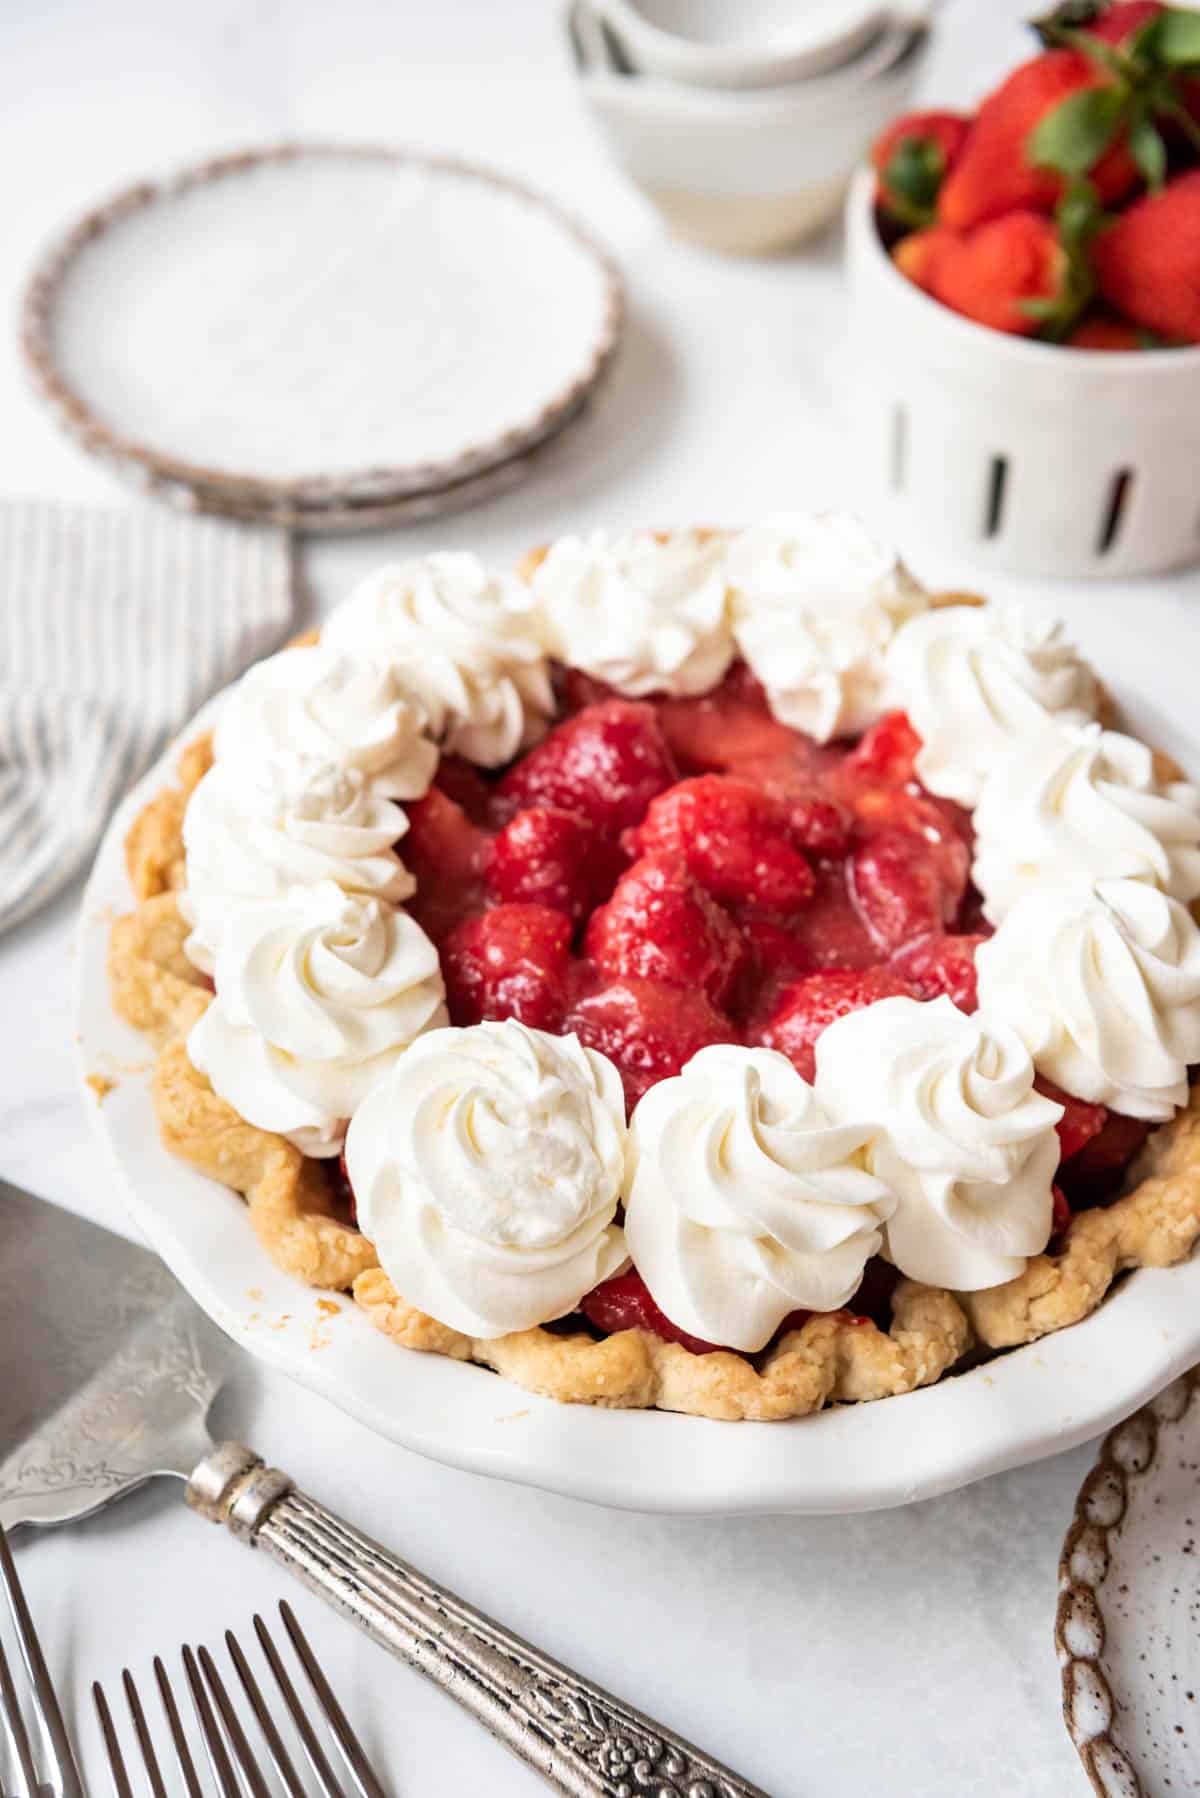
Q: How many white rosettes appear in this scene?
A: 12